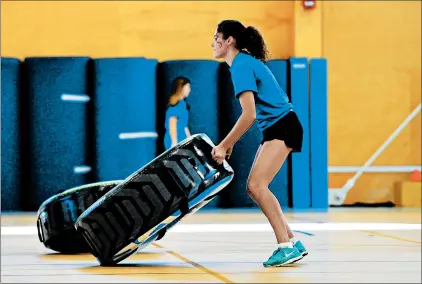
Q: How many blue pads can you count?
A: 7